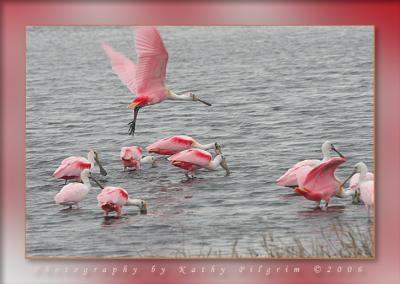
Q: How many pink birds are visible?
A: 11